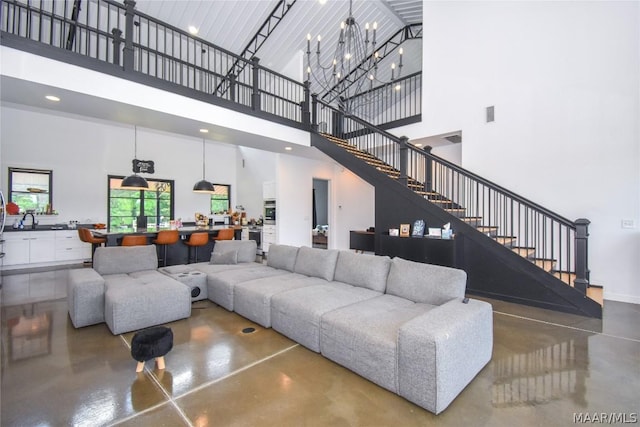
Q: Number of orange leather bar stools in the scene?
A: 5